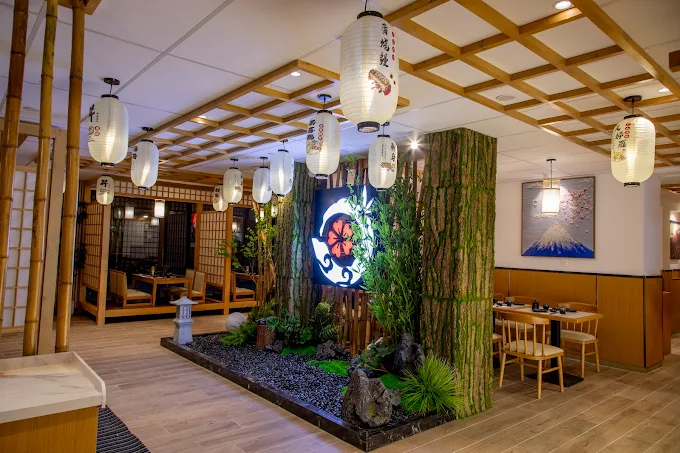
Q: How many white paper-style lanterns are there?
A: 11